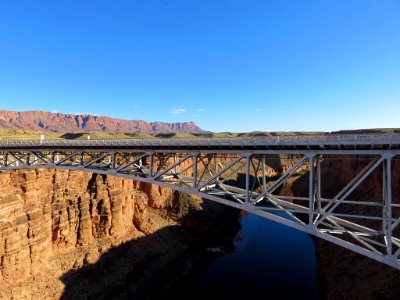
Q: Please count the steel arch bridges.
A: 1